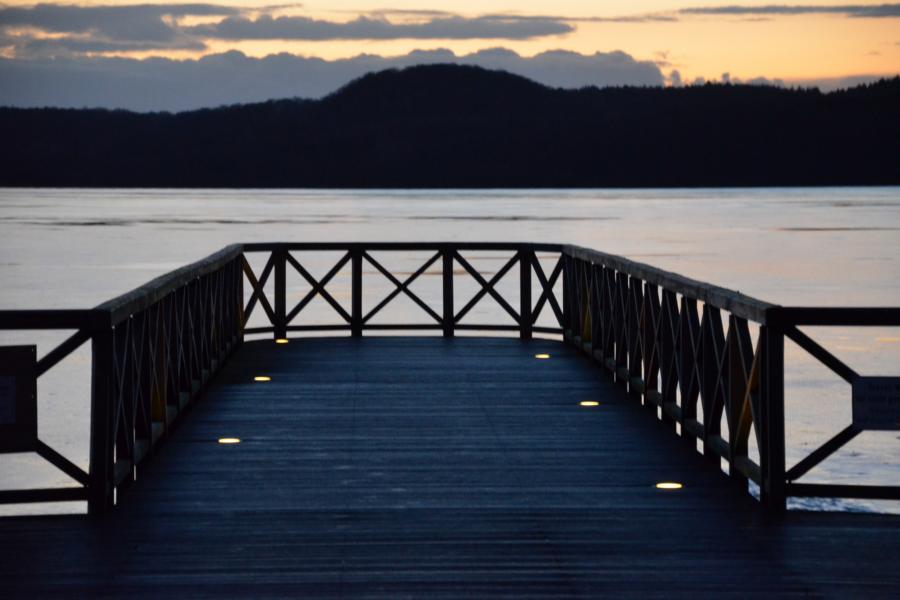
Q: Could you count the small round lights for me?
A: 6